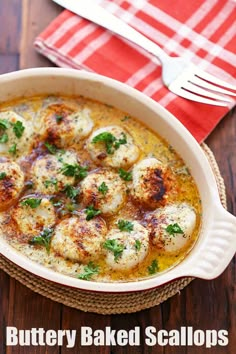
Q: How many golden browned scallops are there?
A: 11